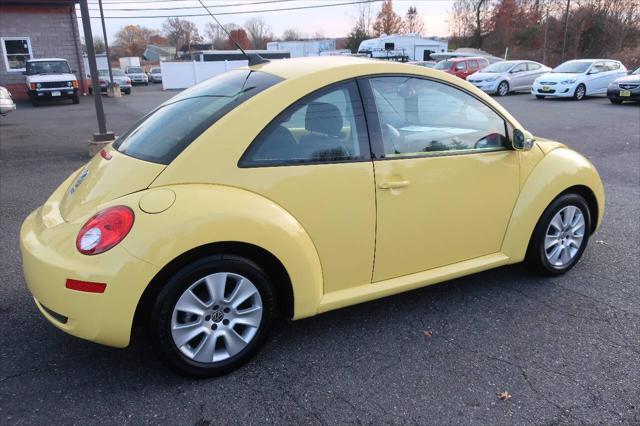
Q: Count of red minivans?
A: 1